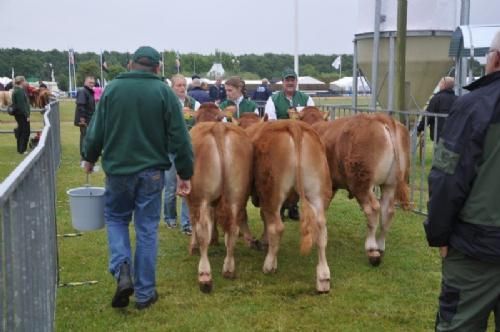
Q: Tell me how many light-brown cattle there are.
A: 3